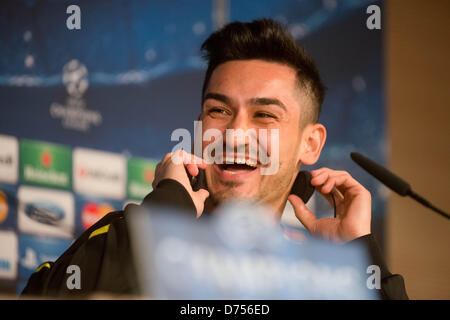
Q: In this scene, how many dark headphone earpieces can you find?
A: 2